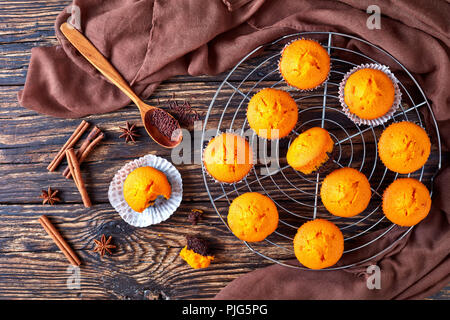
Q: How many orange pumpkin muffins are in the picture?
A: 11